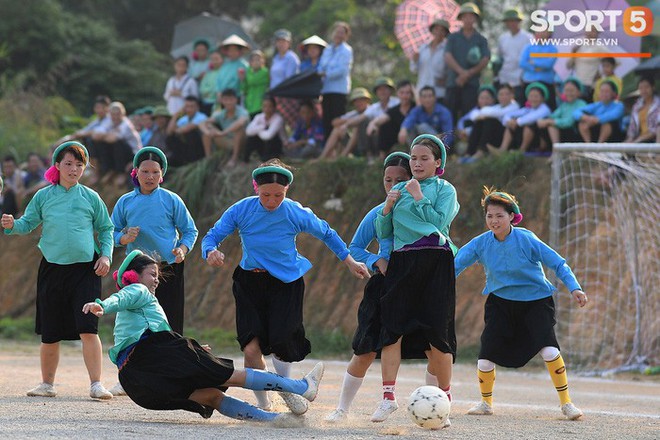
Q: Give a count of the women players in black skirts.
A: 7